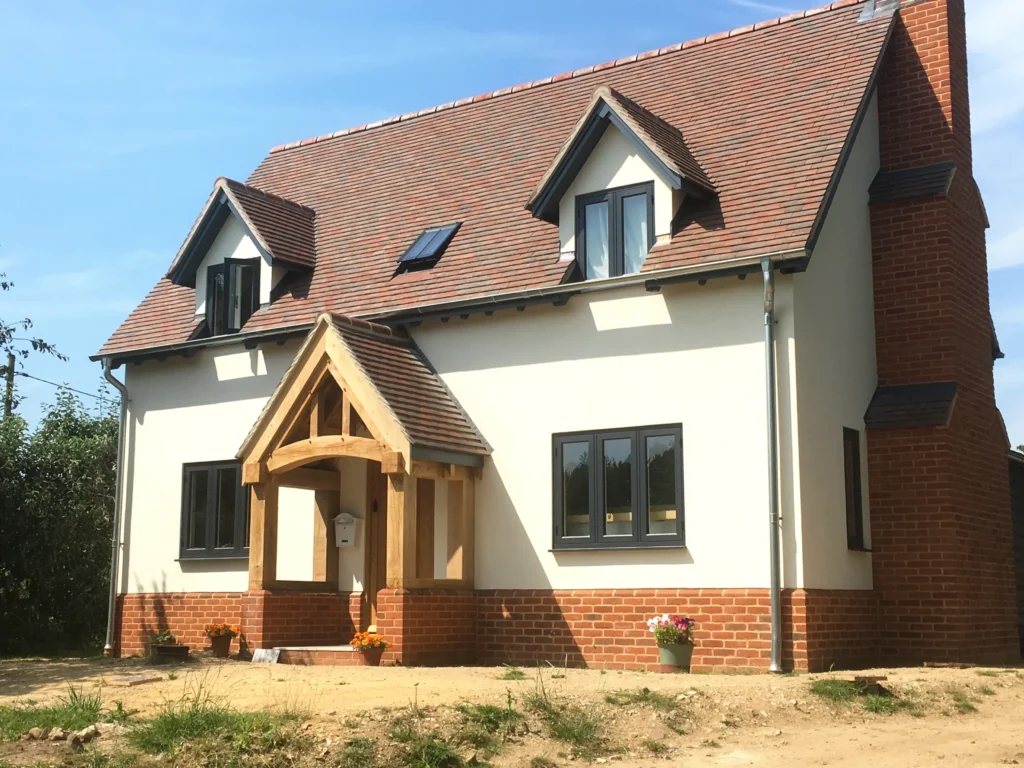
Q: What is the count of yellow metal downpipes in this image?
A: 0